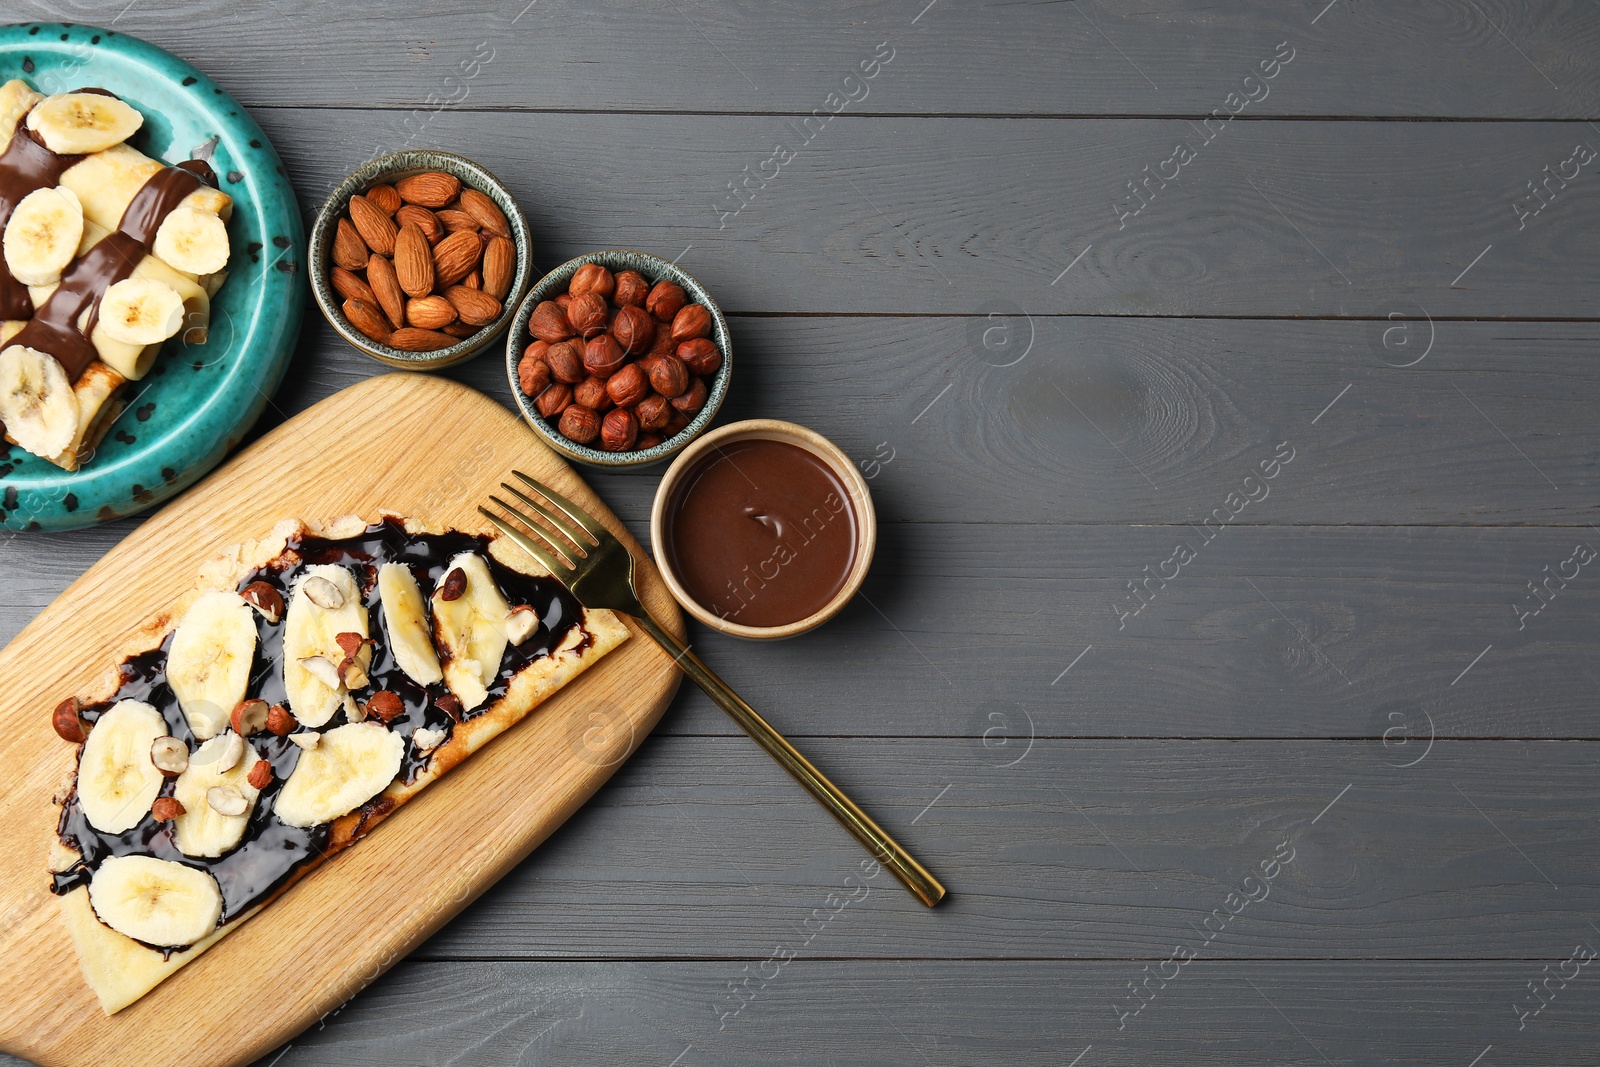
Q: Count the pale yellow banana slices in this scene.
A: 13